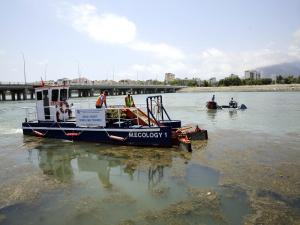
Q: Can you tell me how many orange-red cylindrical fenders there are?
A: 3